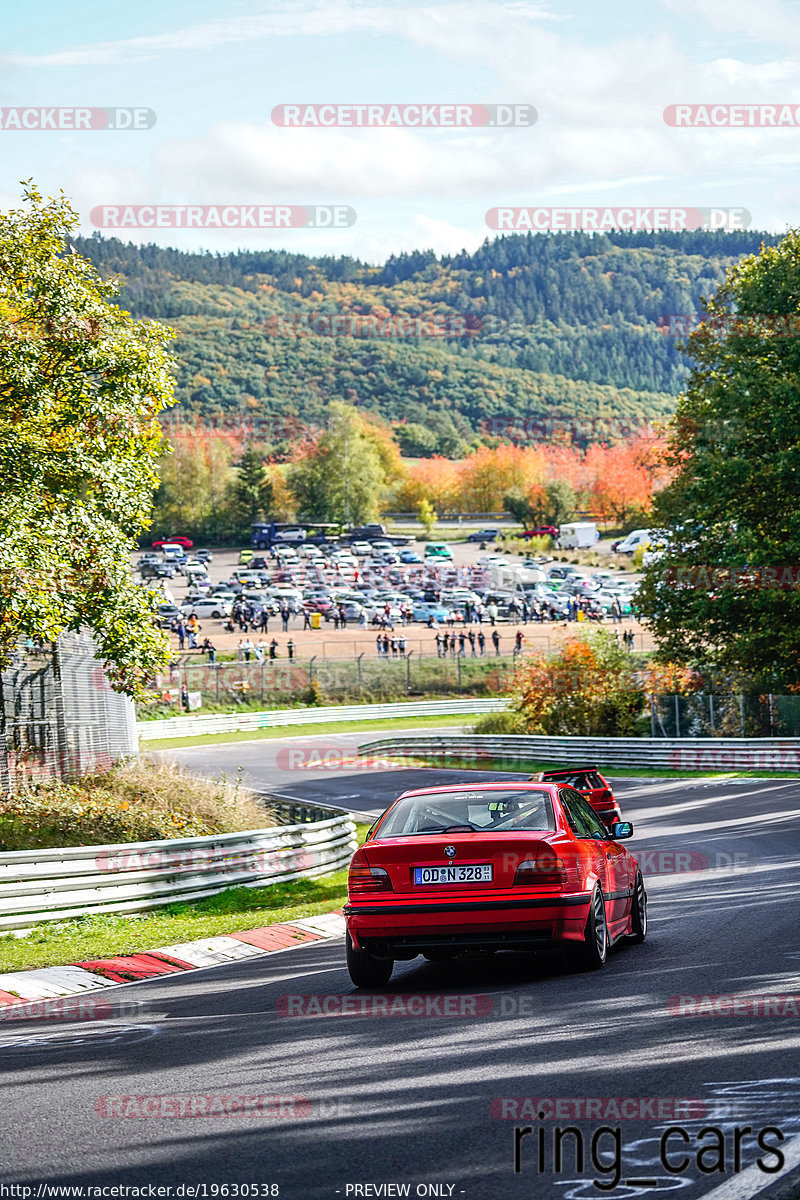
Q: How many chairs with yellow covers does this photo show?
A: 0